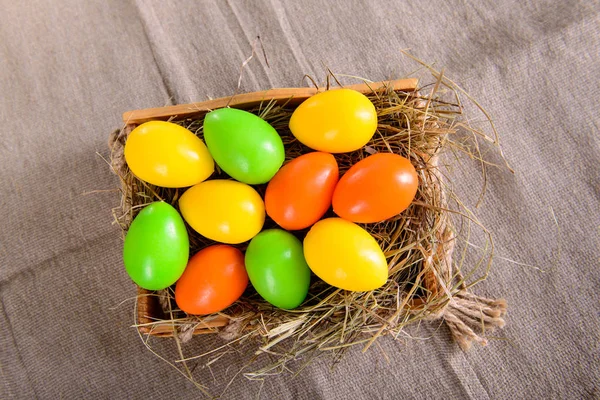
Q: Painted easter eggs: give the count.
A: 10